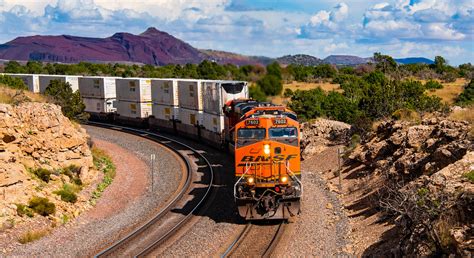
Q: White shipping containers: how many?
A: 12